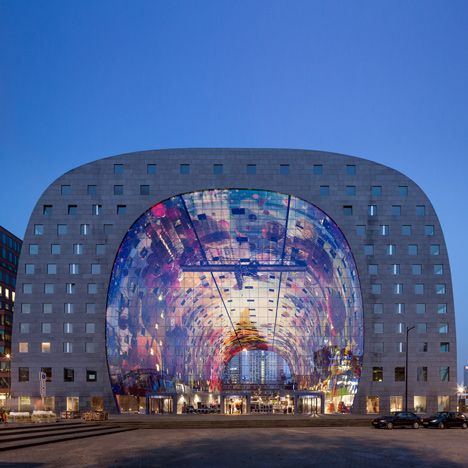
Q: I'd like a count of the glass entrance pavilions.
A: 3